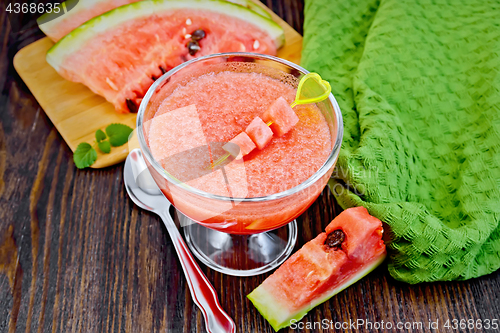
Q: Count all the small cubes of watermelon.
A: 3